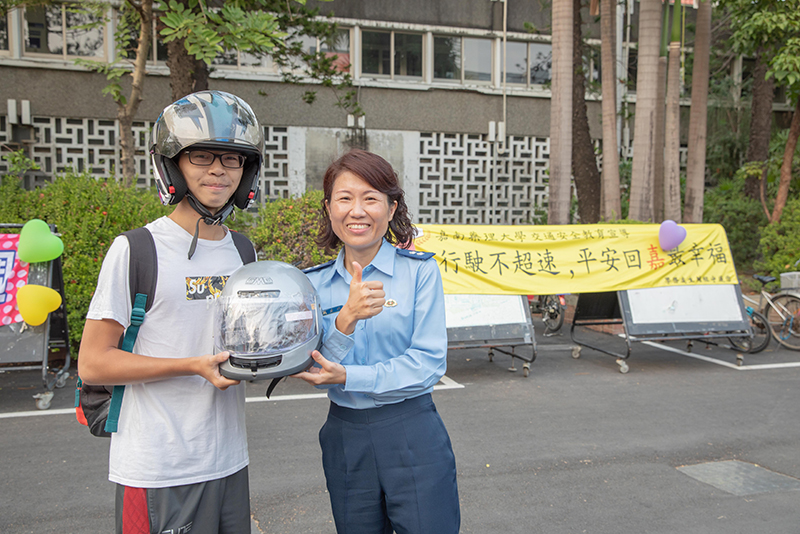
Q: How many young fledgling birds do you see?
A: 0